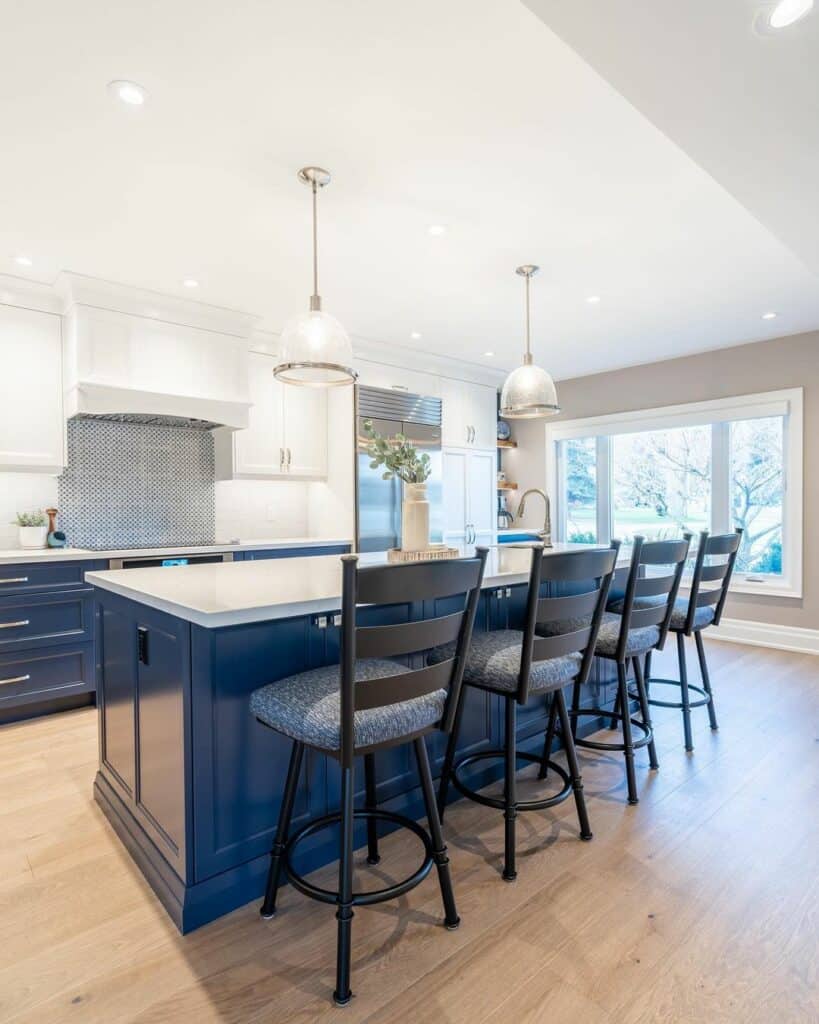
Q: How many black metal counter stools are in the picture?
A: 4